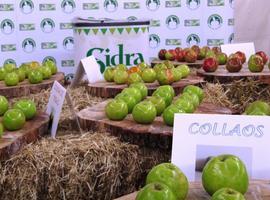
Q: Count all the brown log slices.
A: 7